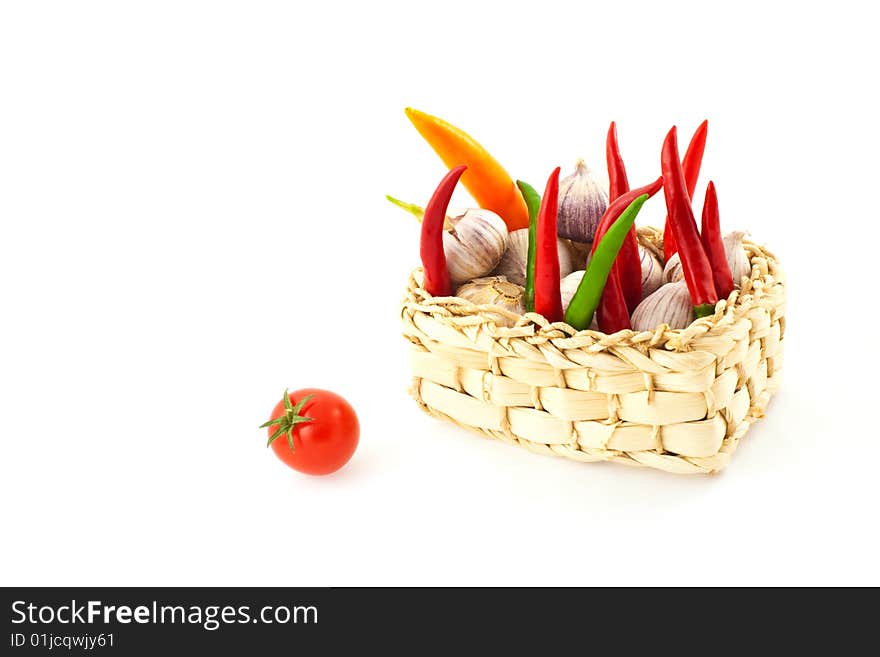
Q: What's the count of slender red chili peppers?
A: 7